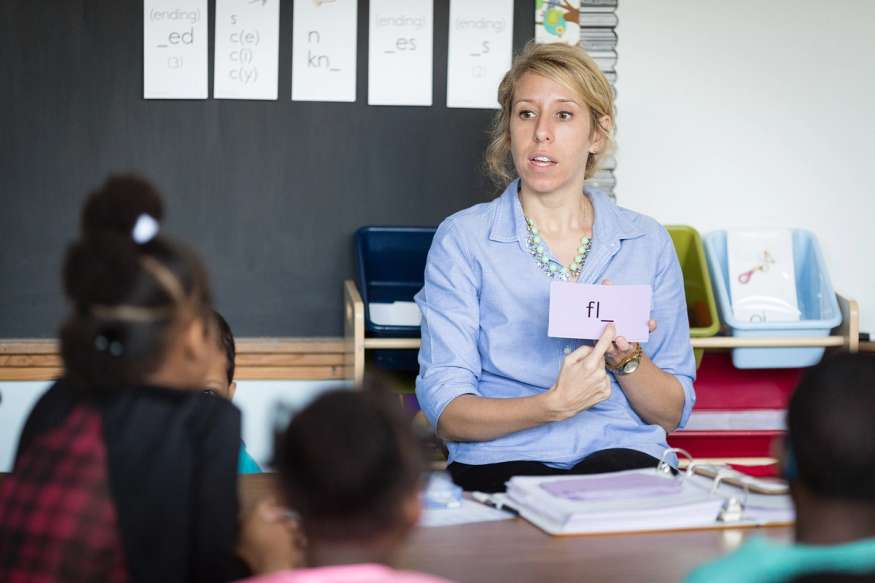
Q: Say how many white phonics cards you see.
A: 5